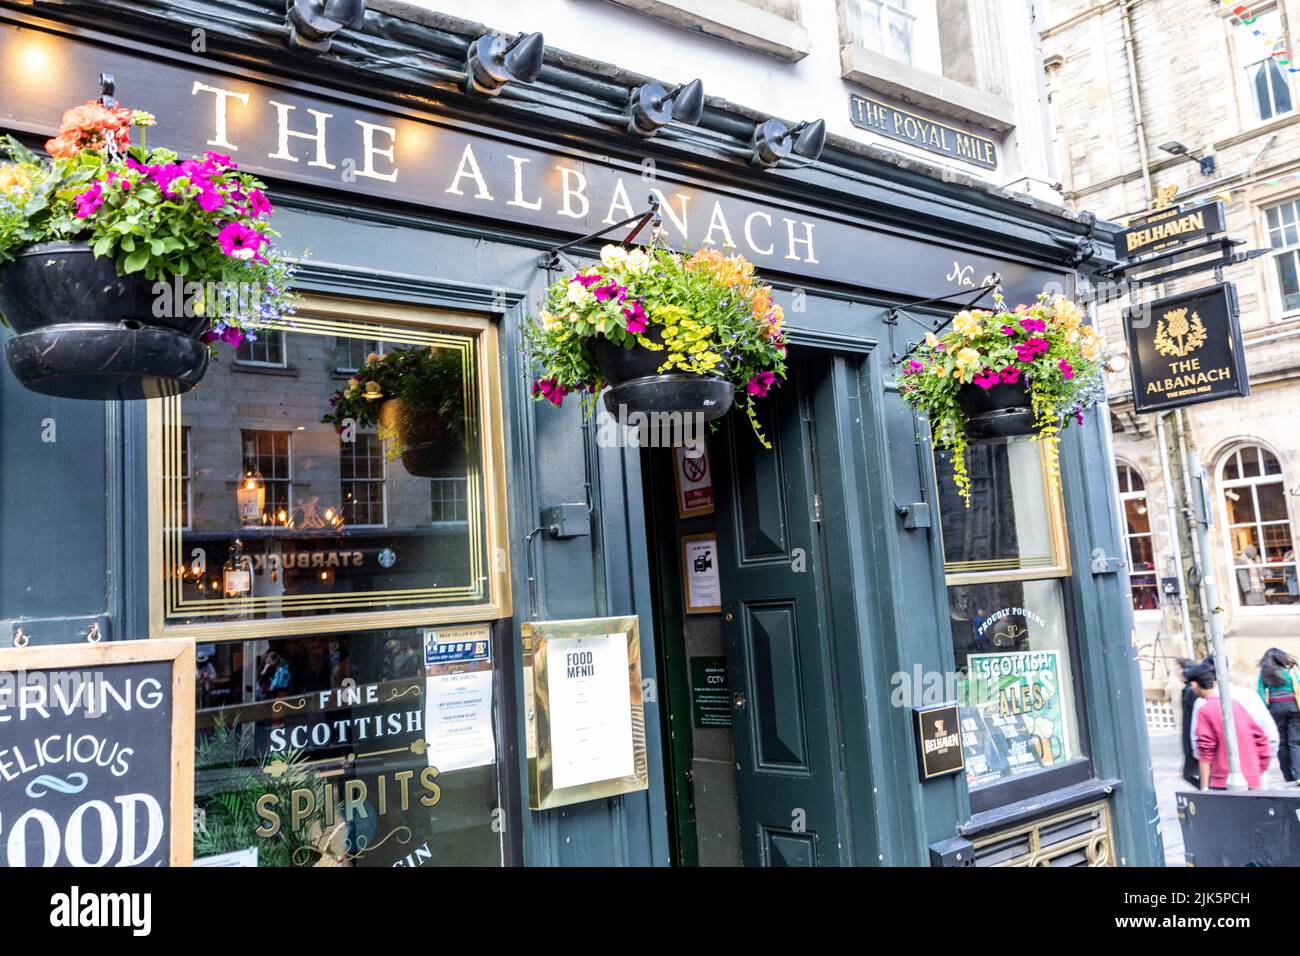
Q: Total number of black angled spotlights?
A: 4